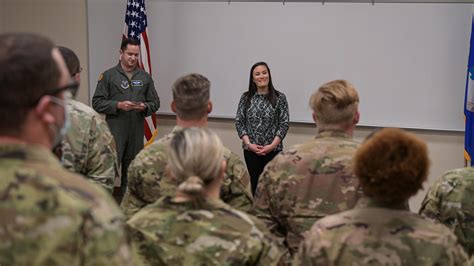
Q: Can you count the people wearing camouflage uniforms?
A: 7